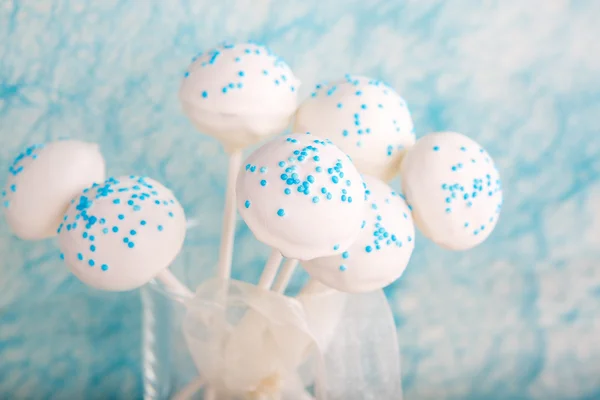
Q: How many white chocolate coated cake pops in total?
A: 7